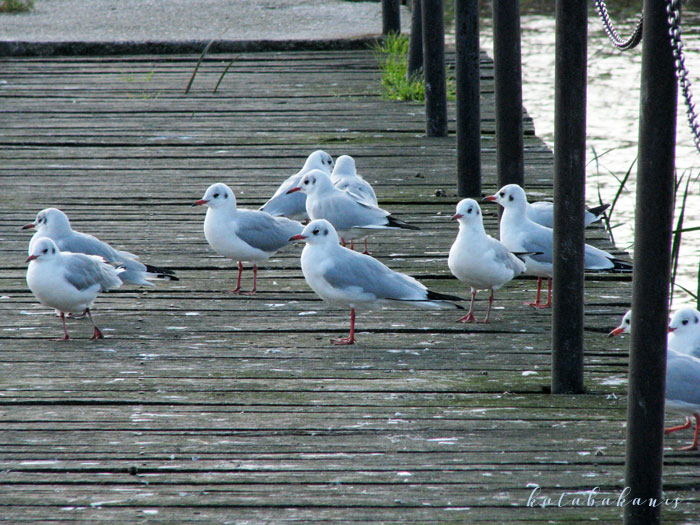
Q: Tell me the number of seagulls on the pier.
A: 12